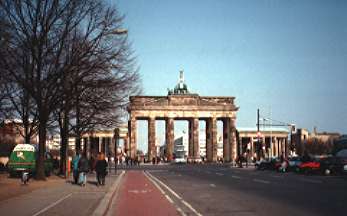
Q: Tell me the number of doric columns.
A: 6